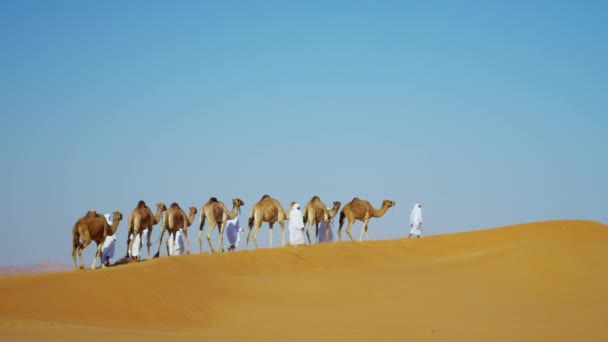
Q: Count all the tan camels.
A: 7